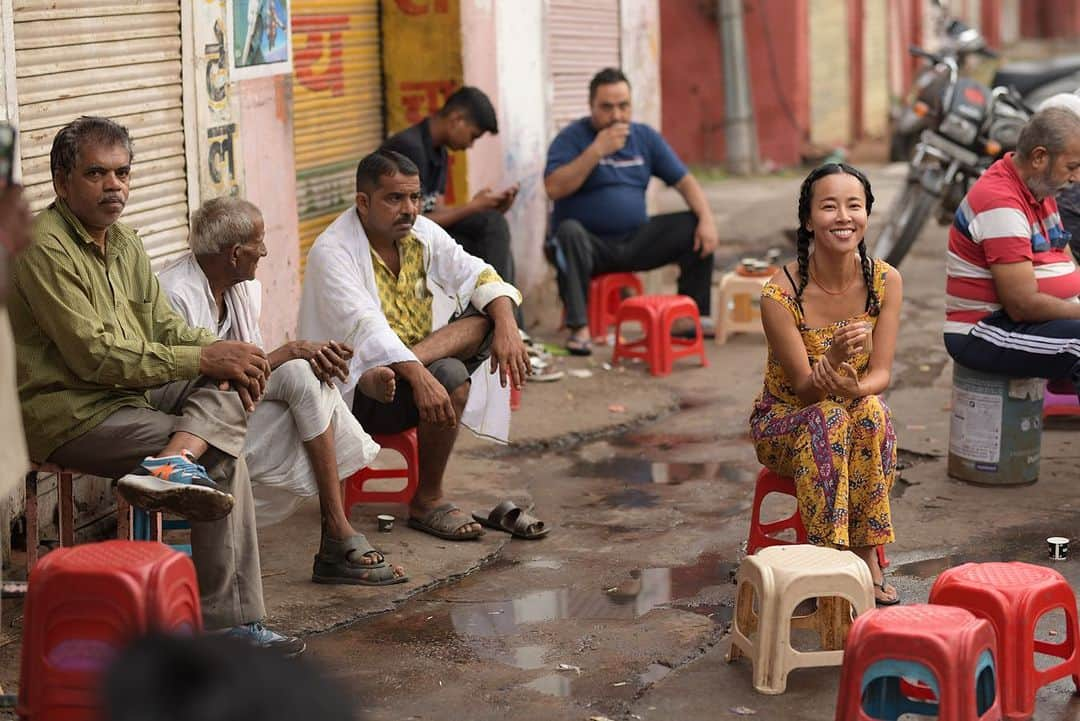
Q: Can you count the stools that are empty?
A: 5